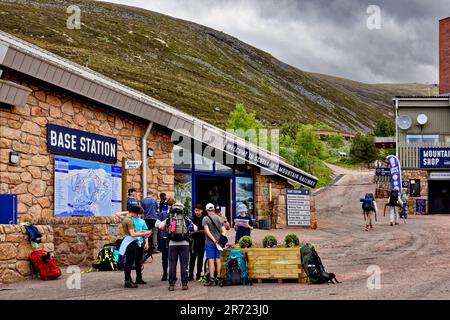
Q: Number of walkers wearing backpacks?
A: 3